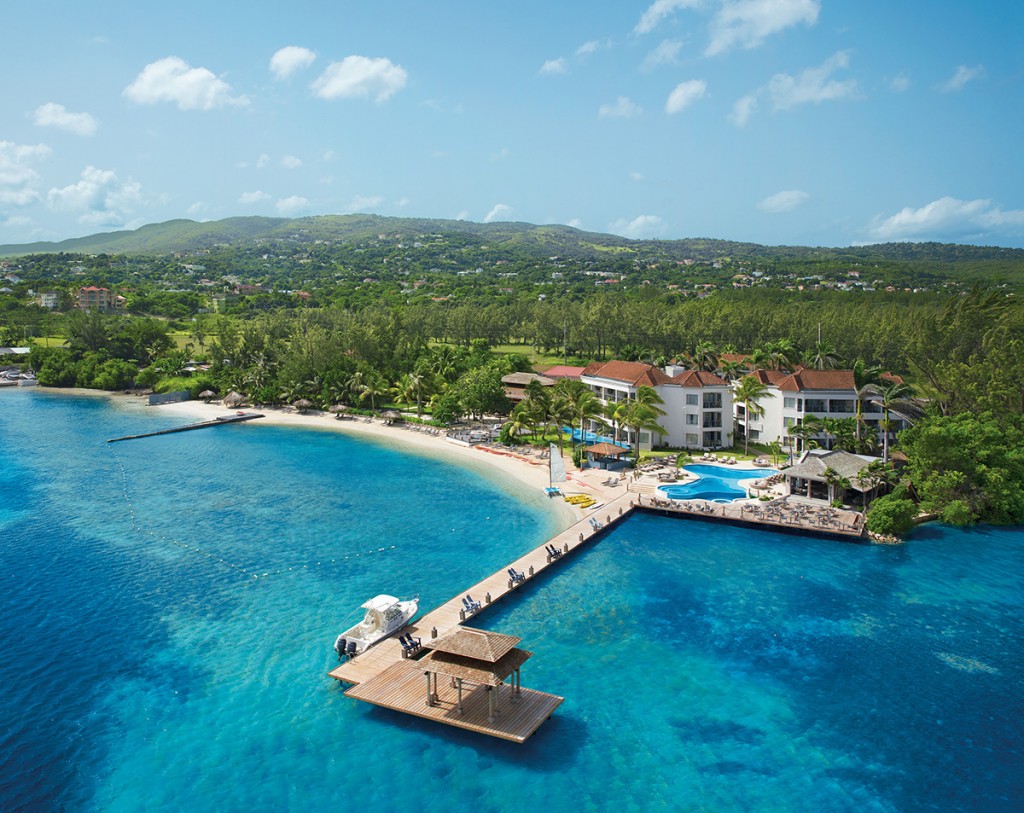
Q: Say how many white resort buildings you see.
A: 2